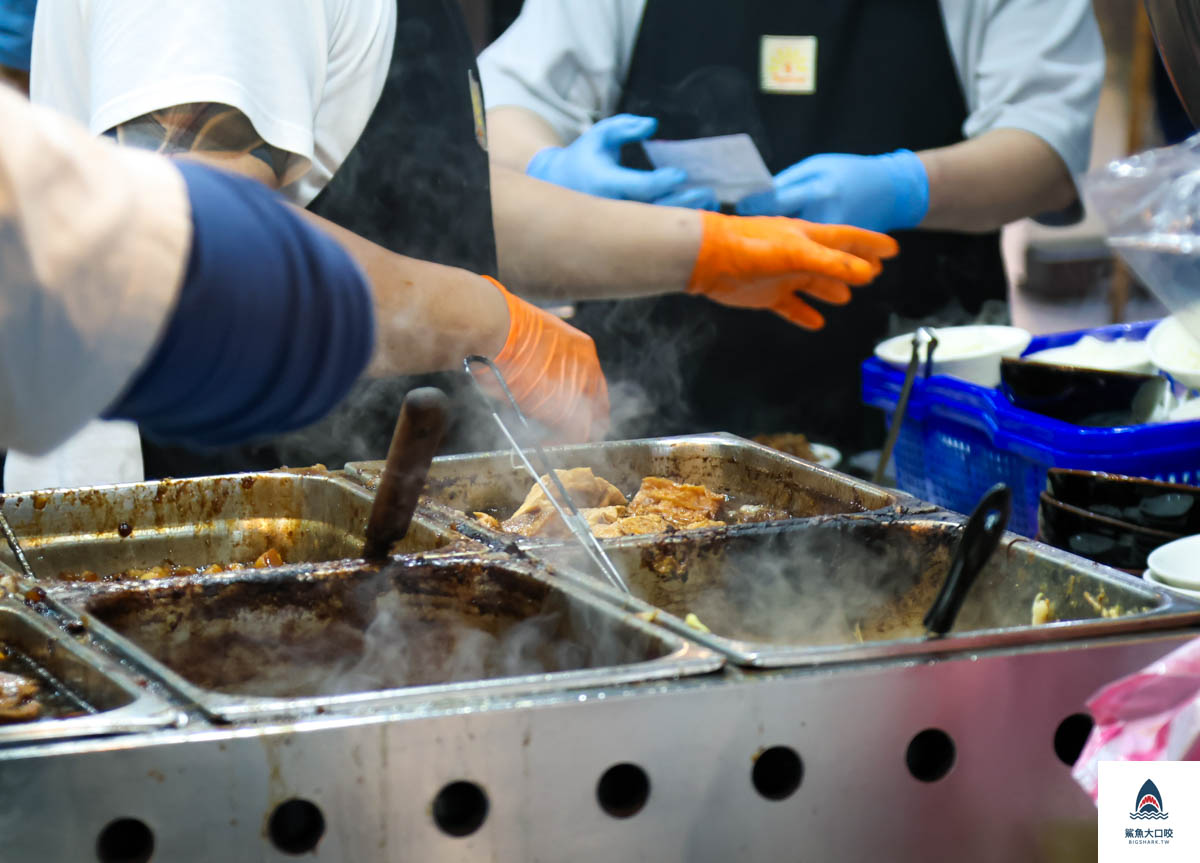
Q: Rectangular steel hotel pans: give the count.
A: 5